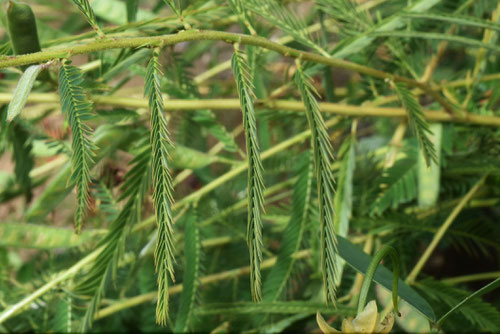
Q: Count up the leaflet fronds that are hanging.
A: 5